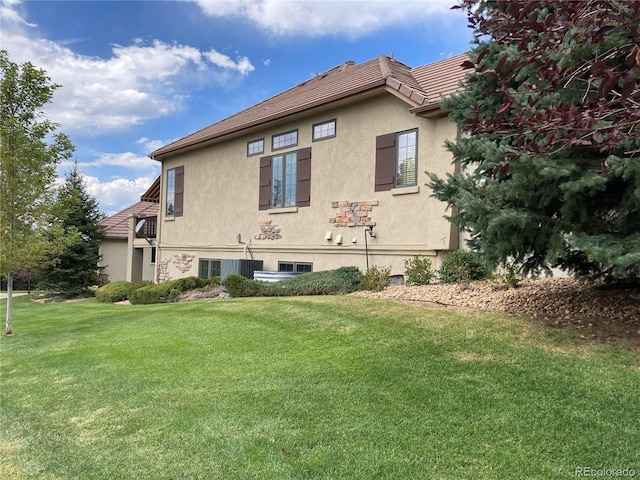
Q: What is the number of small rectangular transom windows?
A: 3